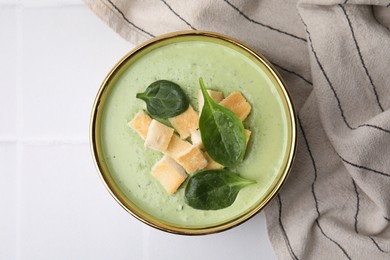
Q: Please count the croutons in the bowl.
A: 11